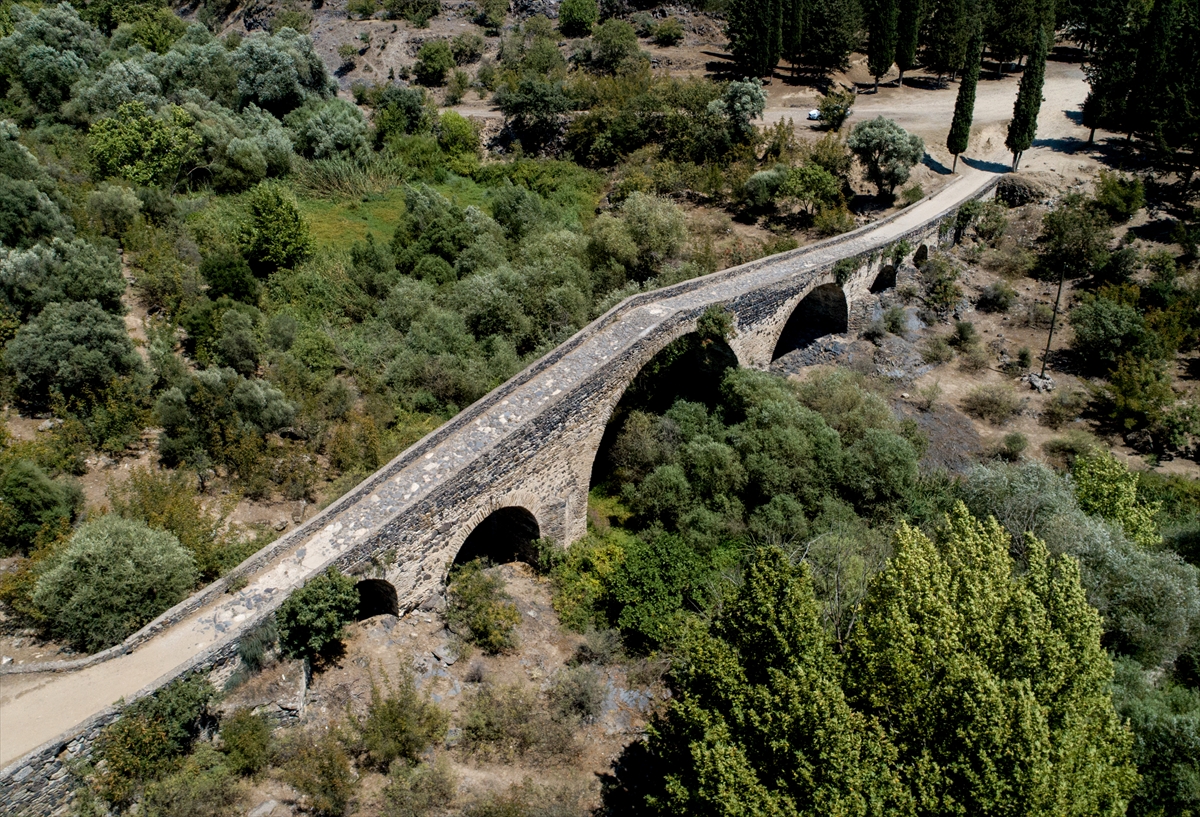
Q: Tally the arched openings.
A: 6